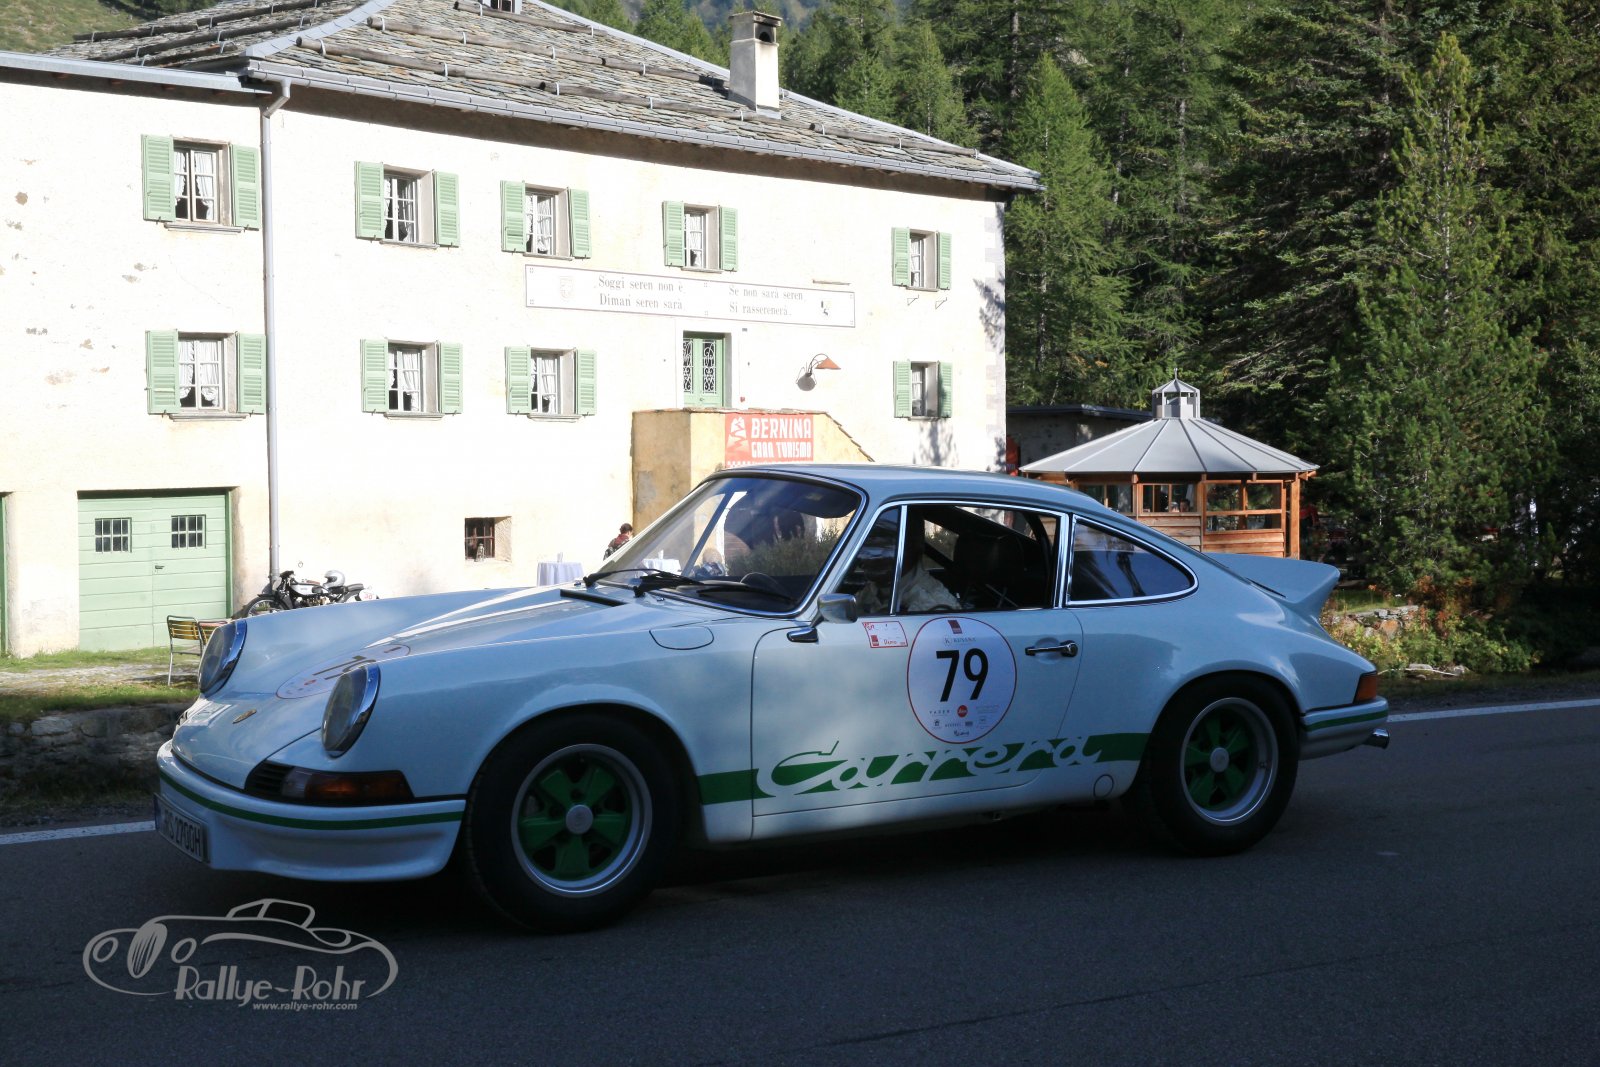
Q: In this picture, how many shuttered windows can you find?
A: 9